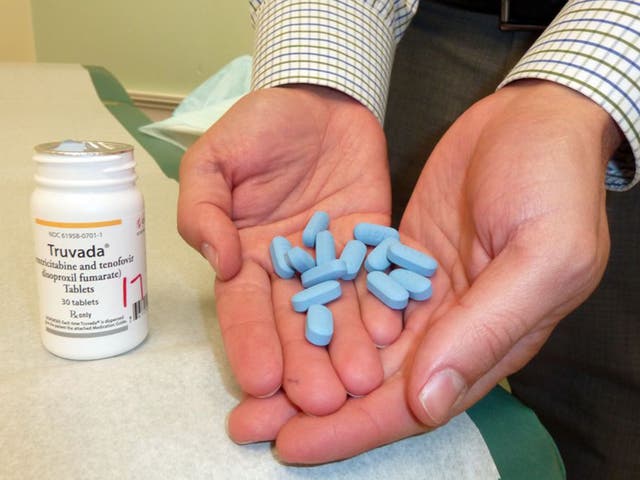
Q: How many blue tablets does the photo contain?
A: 13